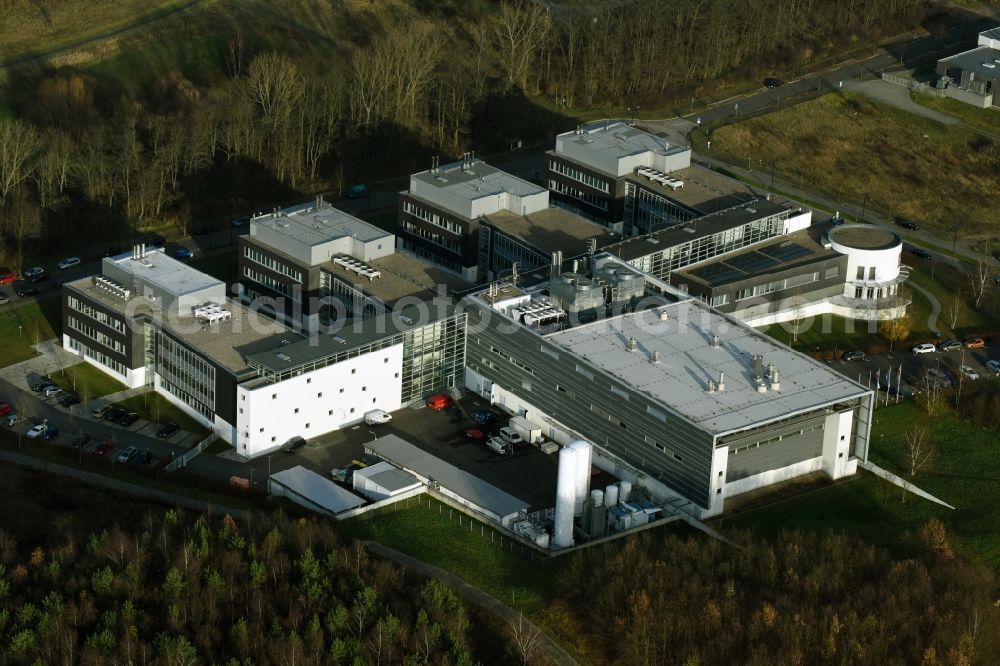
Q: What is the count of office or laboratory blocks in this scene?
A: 4